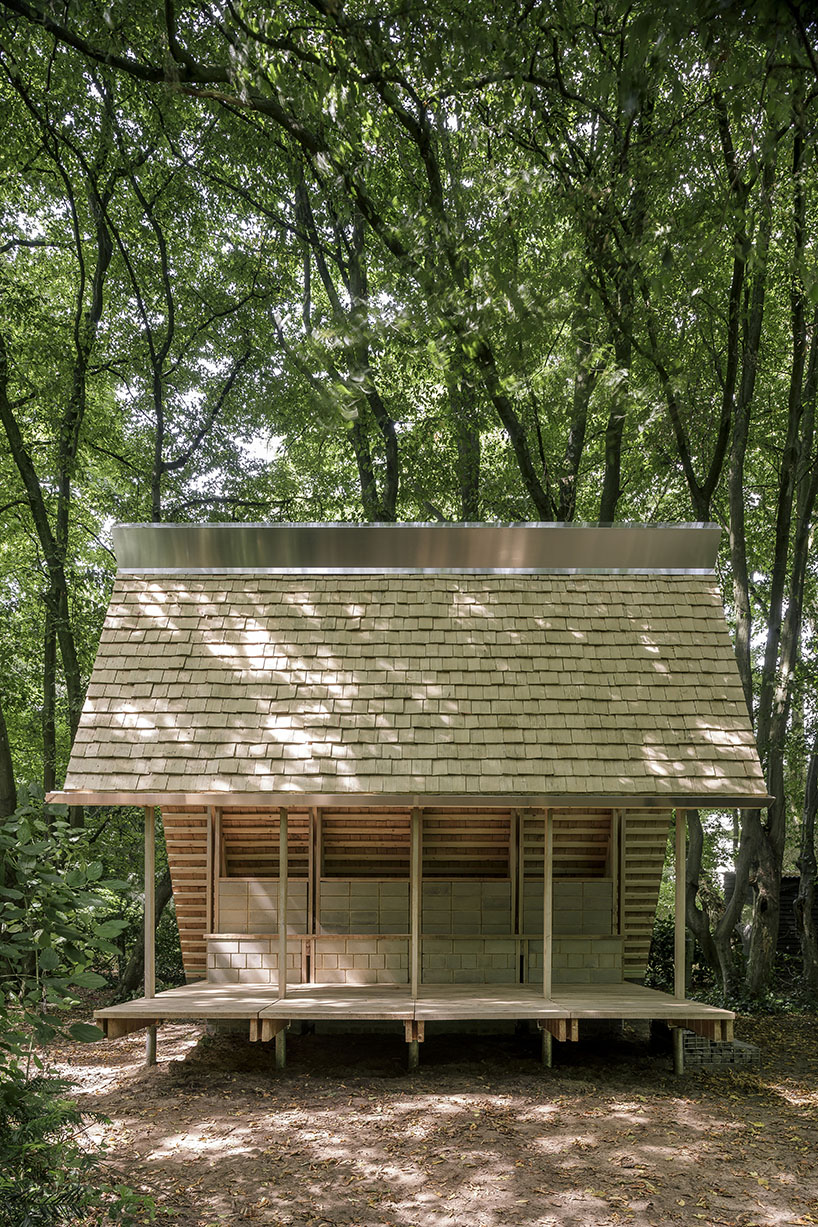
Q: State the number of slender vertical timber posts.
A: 5